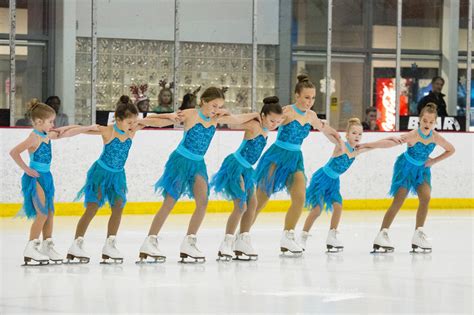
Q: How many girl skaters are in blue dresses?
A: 7